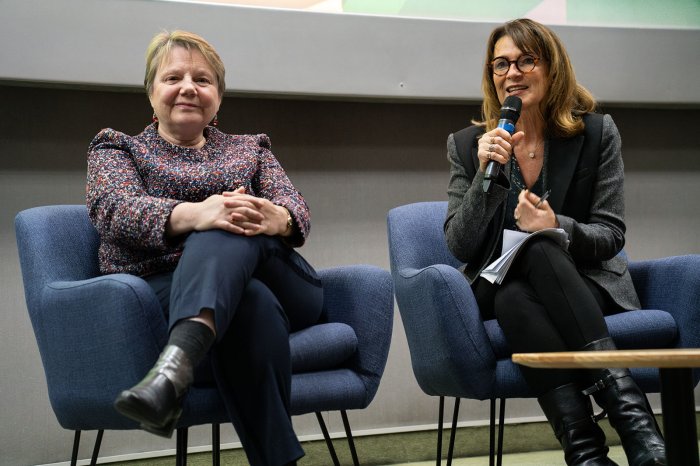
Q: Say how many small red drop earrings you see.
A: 2